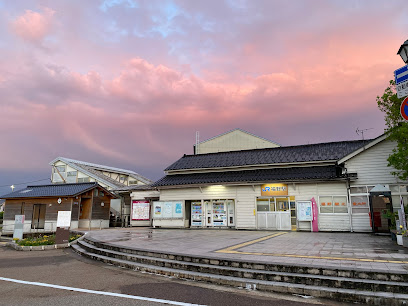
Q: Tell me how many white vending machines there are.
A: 2